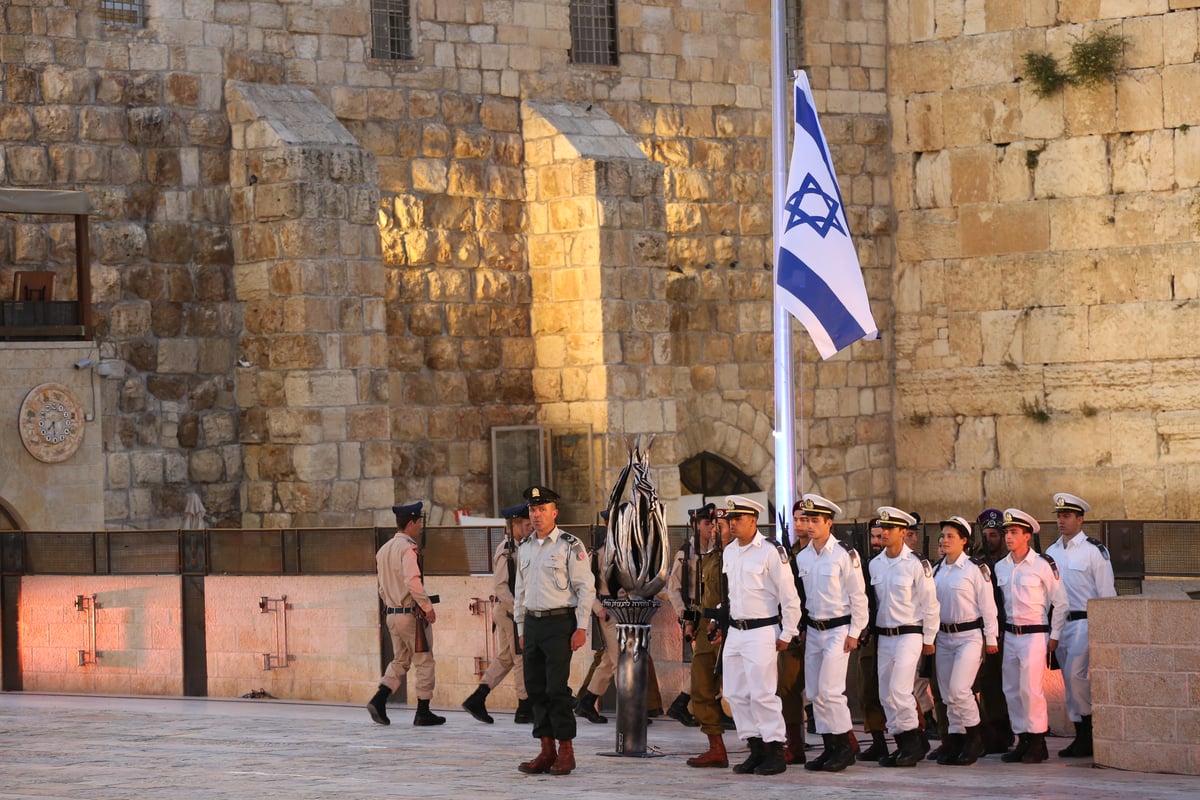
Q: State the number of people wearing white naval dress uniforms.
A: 6